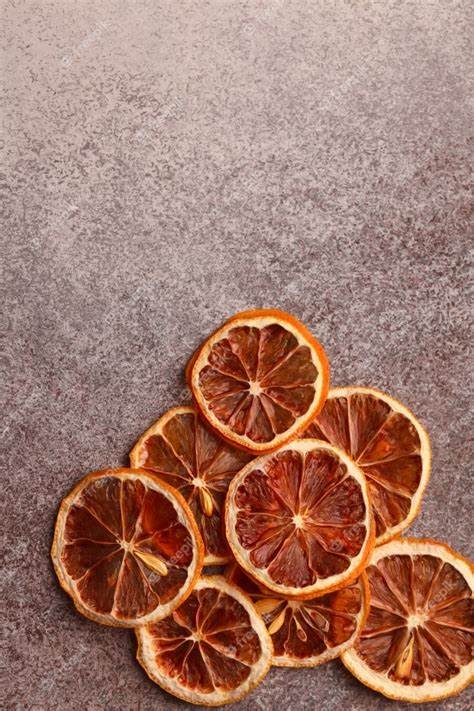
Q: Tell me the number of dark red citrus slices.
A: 8